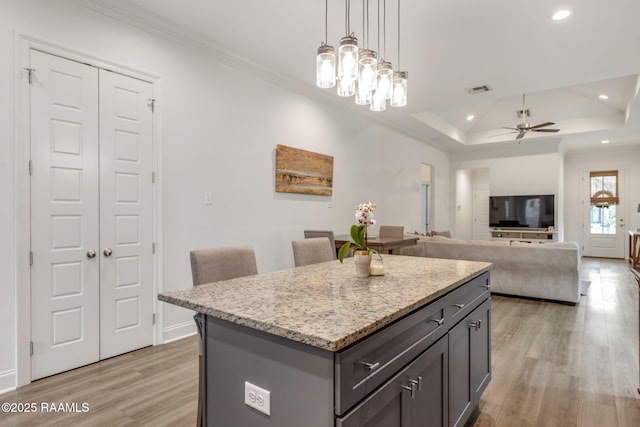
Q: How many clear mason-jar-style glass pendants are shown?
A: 8